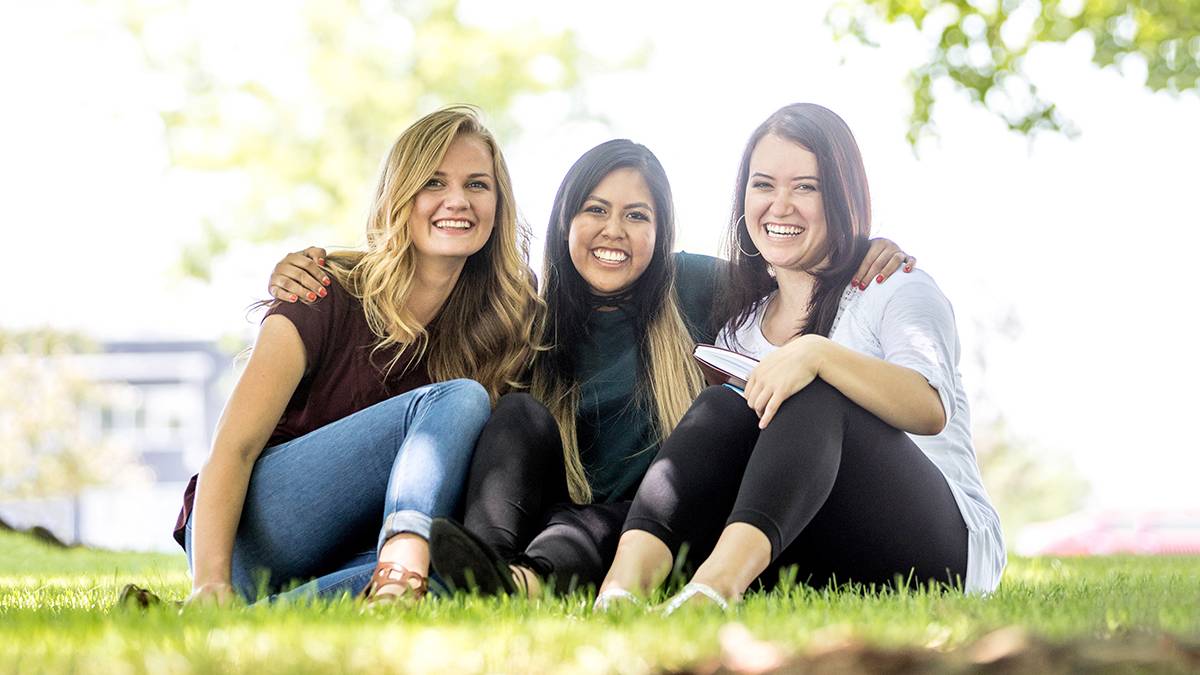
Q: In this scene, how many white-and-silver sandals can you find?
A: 2